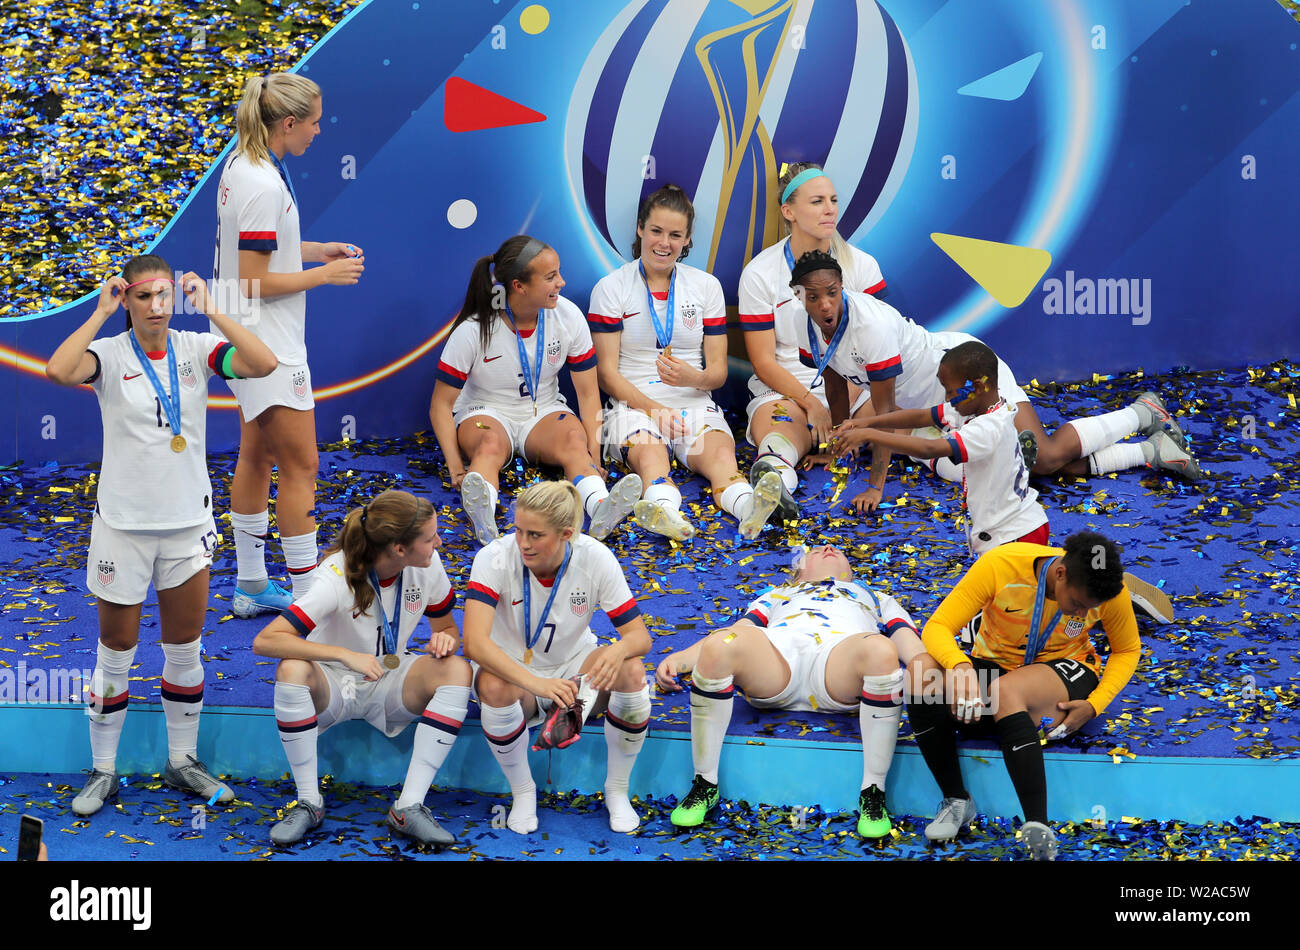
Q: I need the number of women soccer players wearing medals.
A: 10